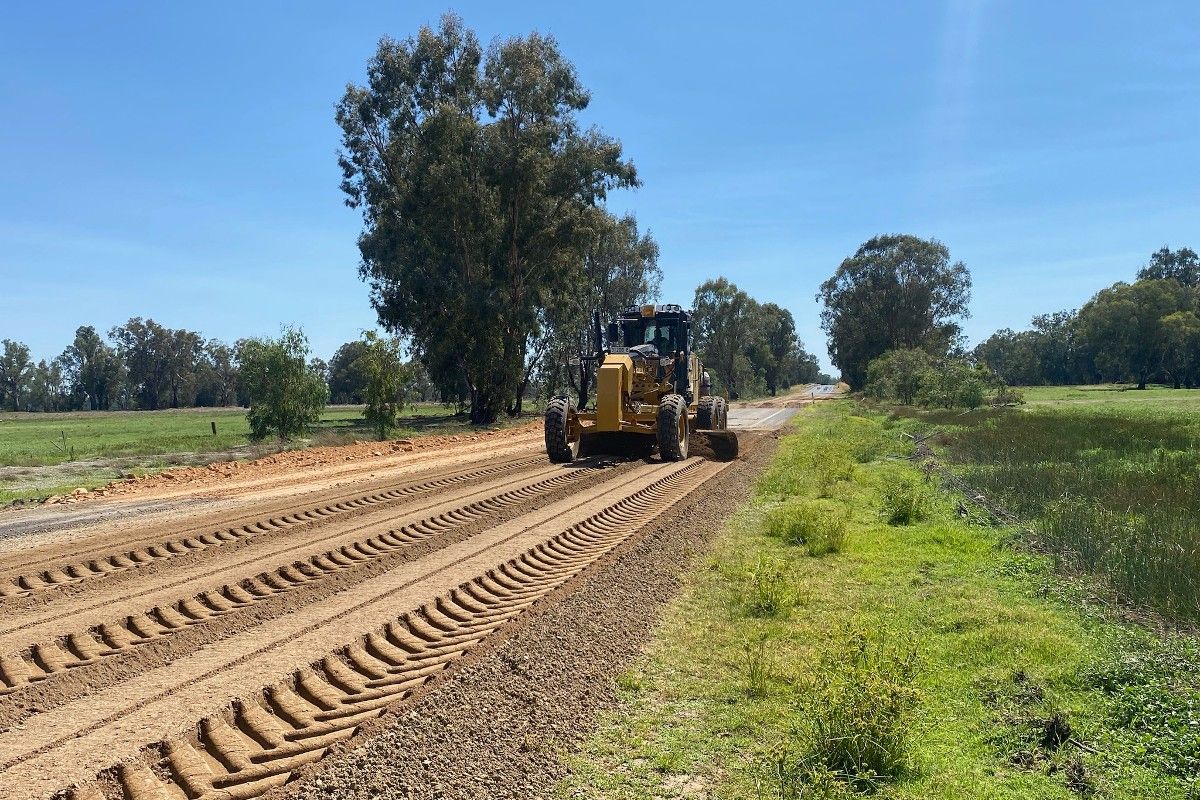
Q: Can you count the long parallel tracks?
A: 3